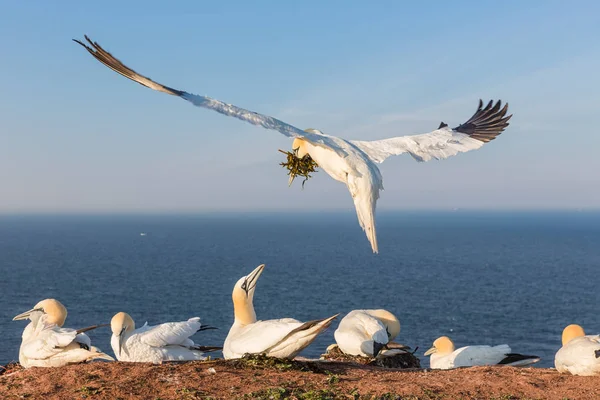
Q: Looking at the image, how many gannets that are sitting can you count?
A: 6